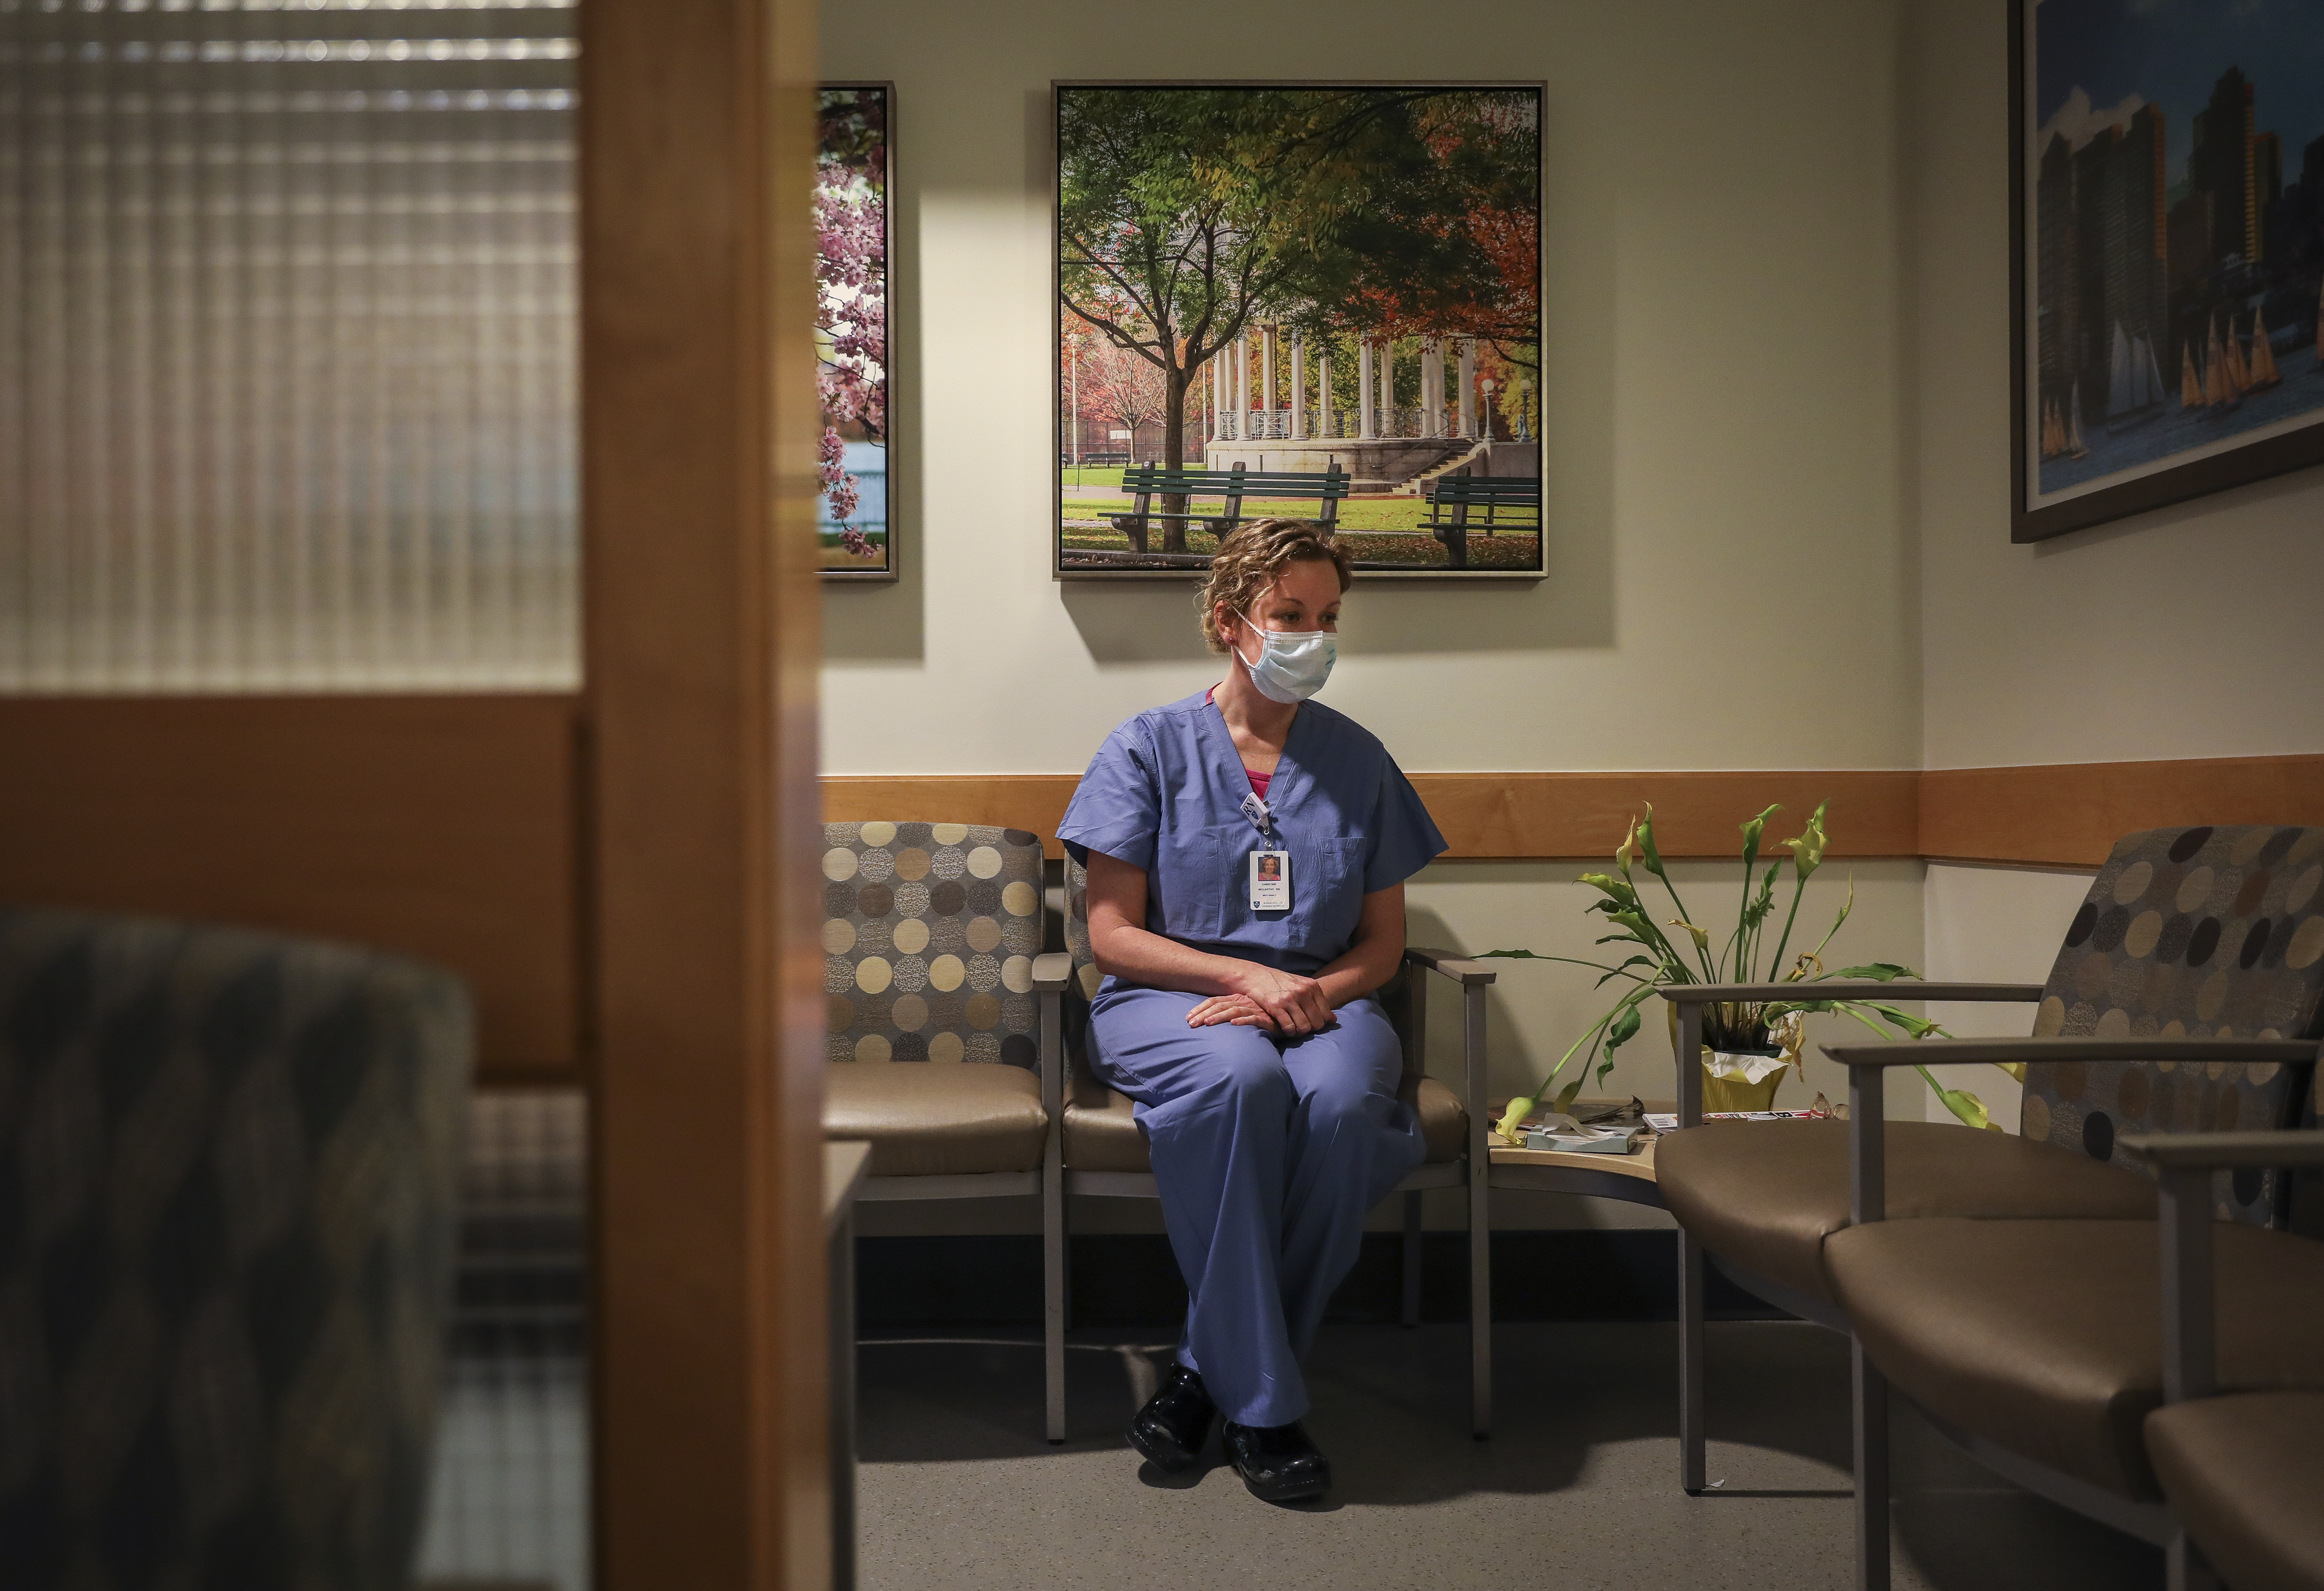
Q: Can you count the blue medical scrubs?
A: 1